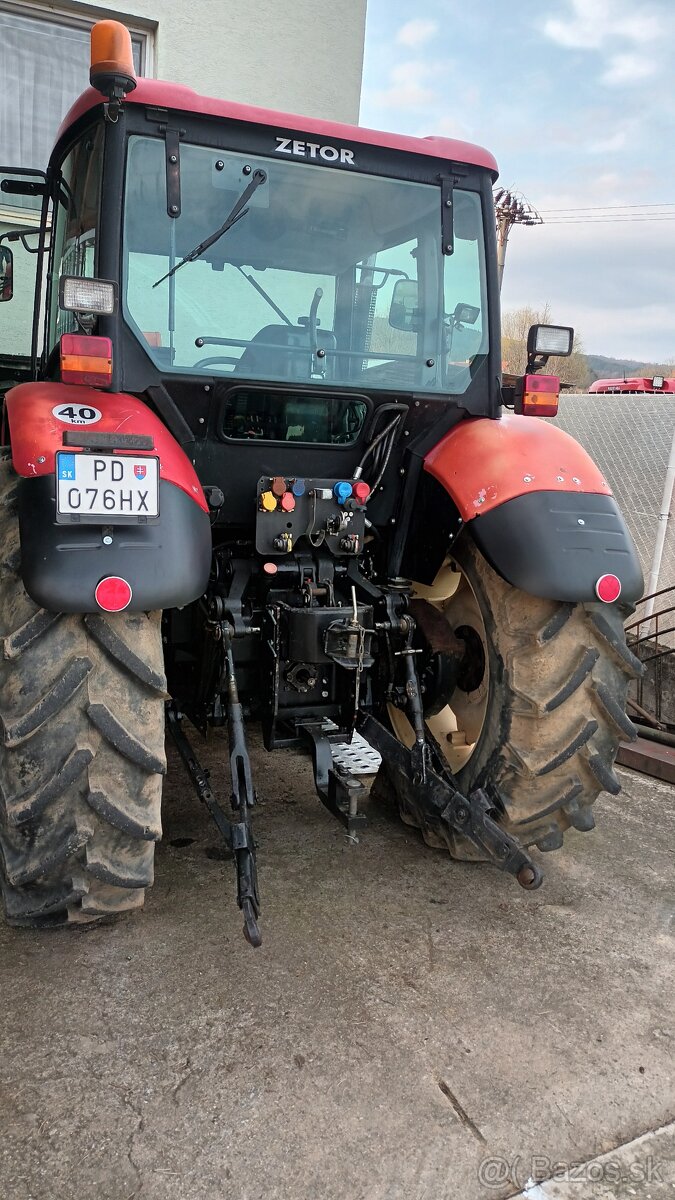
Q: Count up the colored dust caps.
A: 6